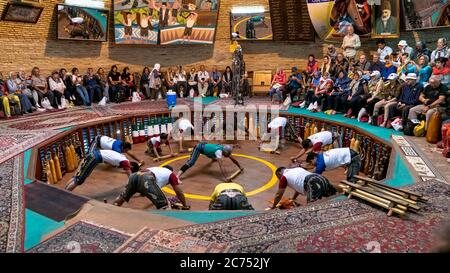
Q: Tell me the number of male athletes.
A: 11